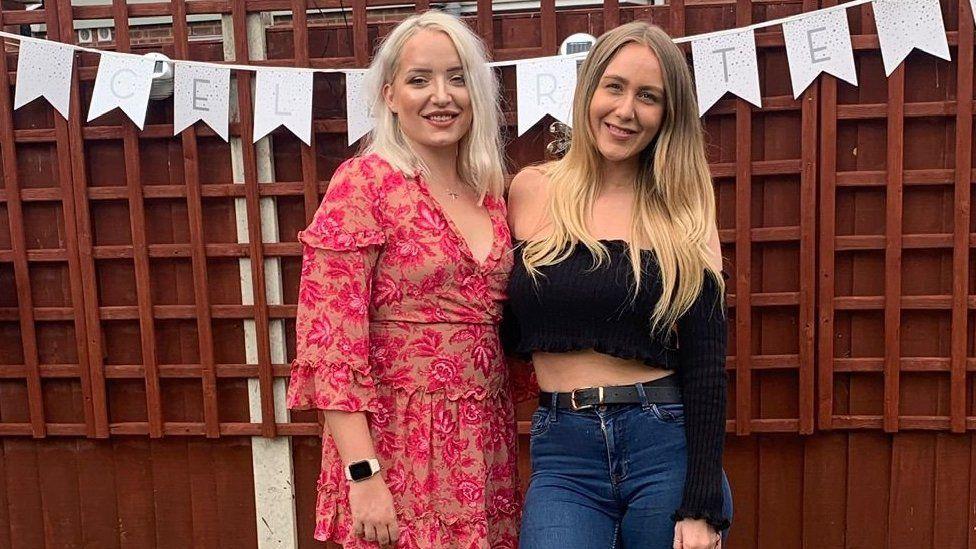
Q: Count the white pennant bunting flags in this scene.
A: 9